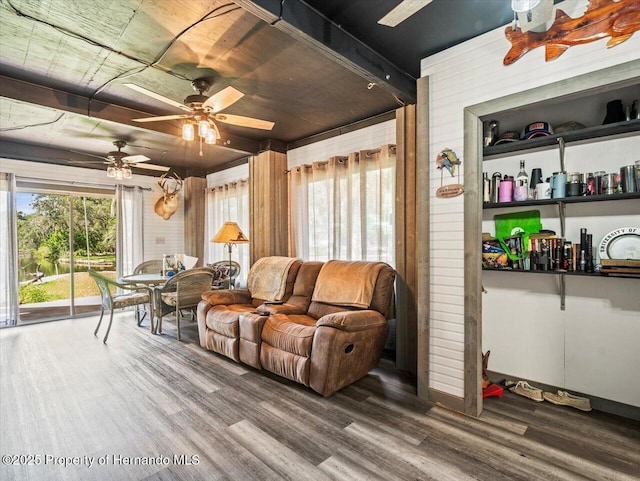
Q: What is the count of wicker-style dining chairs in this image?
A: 4